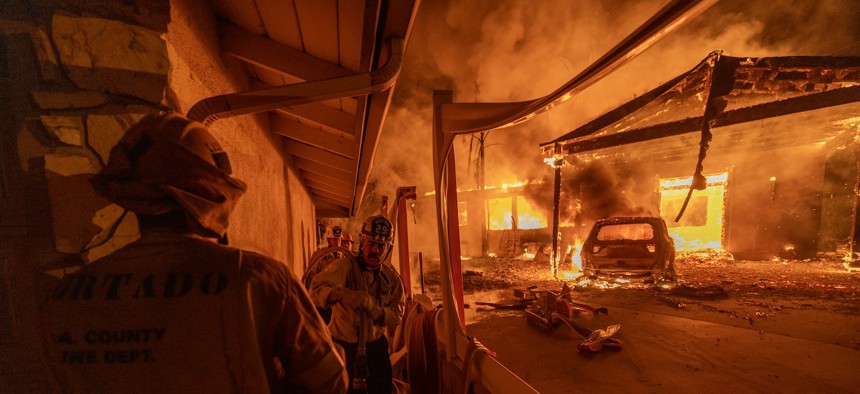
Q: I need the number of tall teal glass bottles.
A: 0